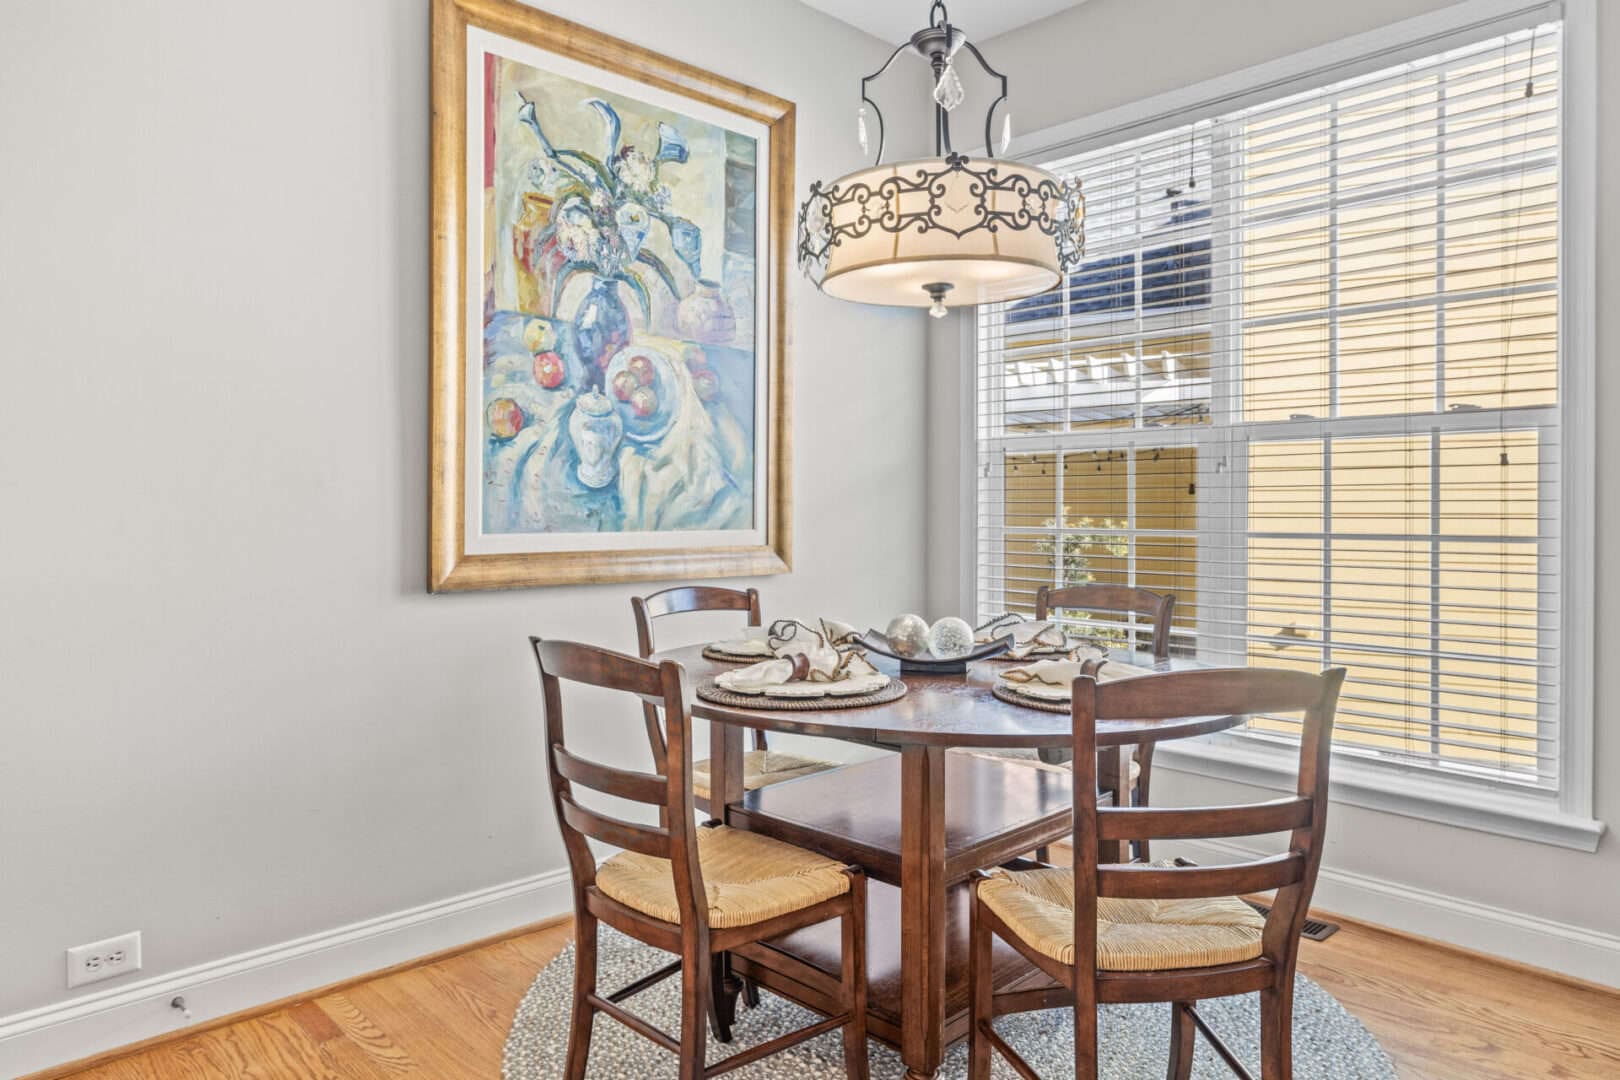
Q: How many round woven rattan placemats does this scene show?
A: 4